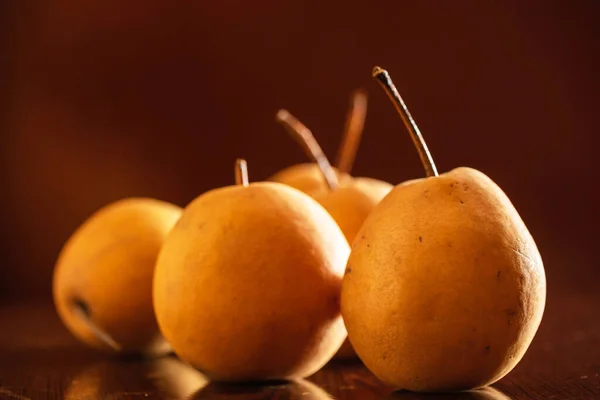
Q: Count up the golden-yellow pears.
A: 5